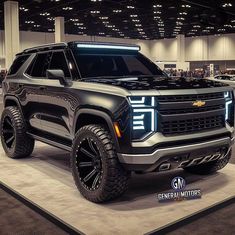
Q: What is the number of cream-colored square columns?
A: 3